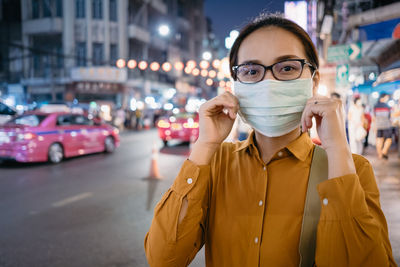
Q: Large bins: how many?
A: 0